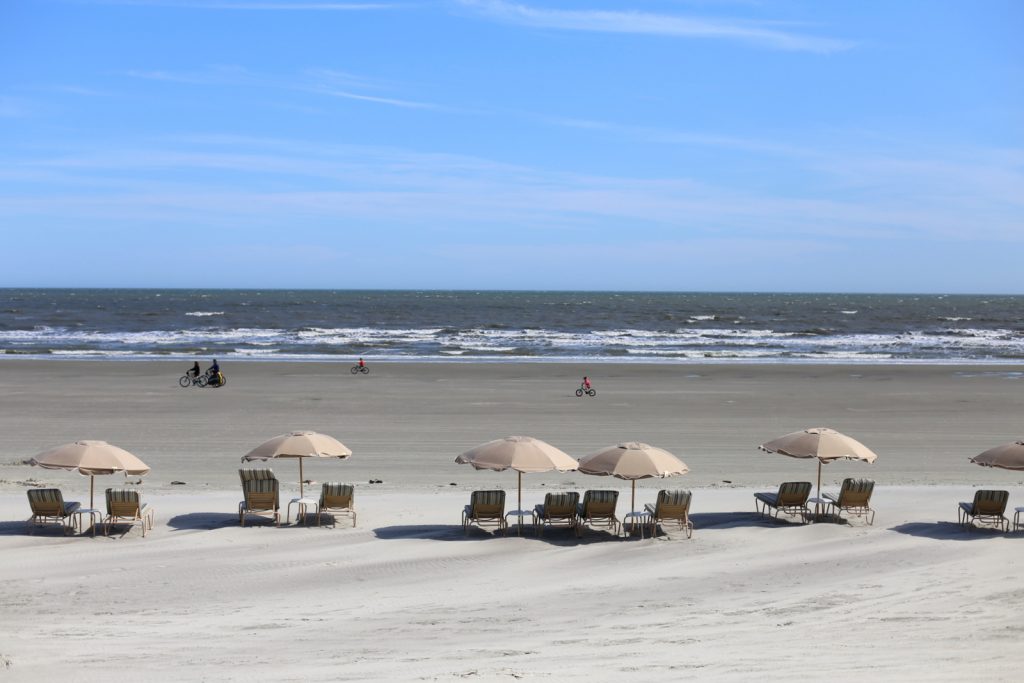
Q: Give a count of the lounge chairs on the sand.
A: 11